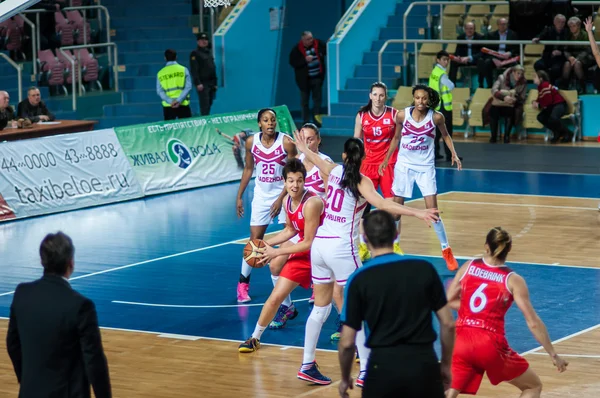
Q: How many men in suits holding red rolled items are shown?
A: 2